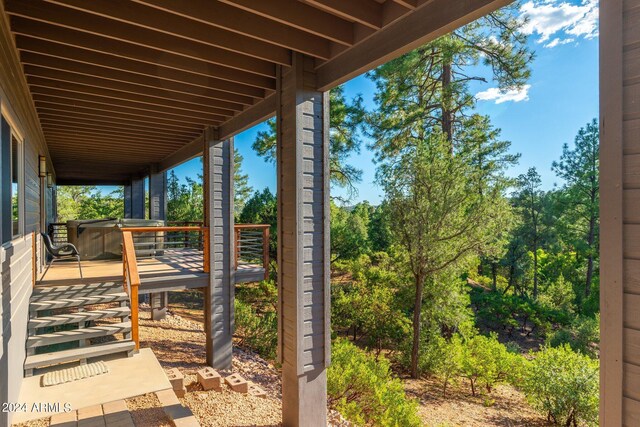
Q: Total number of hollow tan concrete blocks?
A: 4